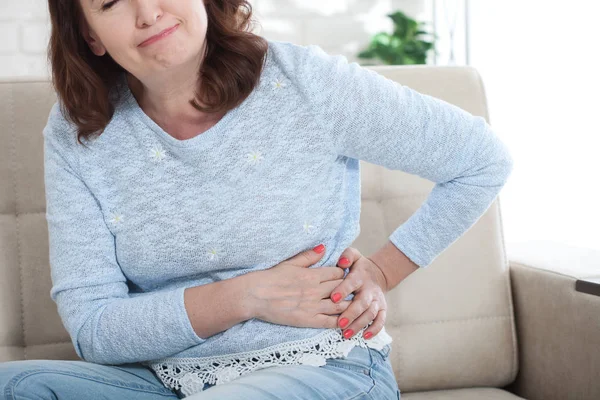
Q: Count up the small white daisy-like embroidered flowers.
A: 6